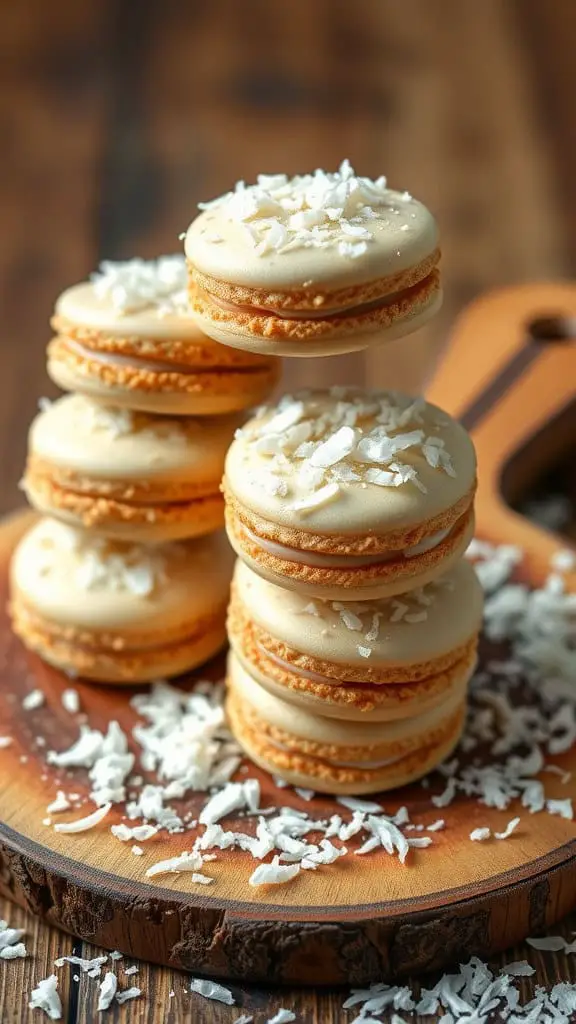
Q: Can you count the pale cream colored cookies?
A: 7